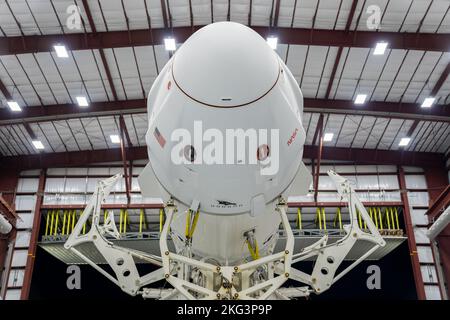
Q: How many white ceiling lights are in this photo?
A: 12